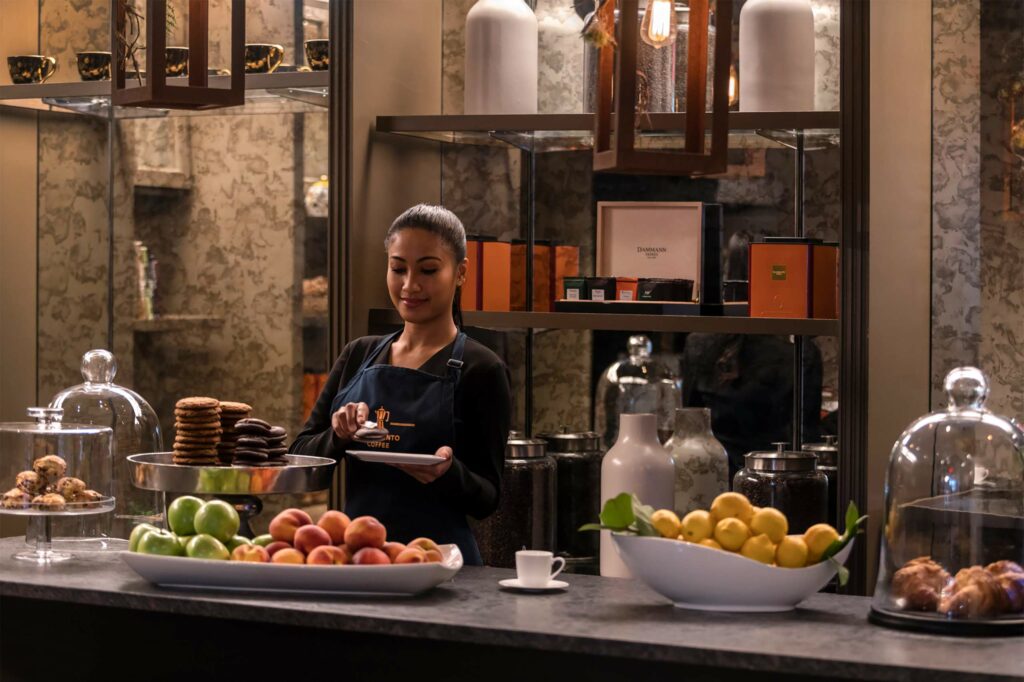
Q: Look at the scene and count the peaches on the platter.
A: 13